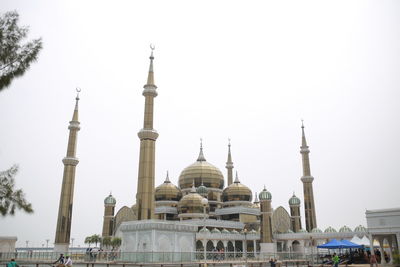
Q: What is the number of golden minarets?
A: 4